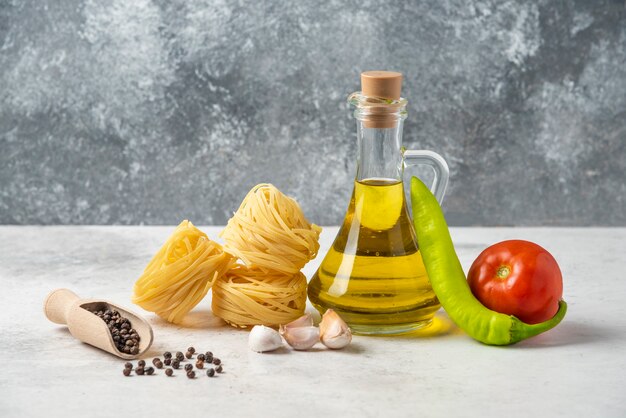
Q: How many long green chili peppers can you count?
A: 1